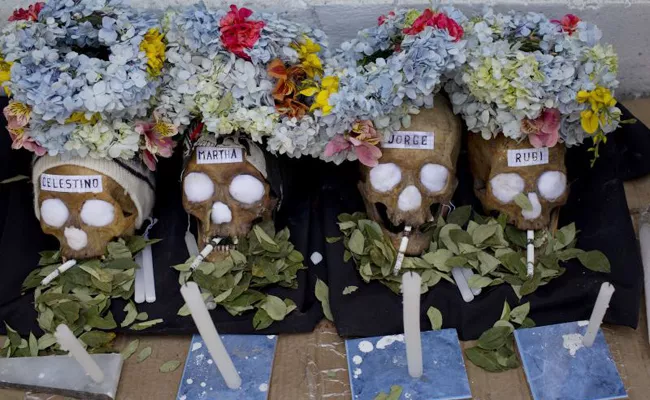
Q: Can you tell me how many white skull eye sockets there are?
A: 8